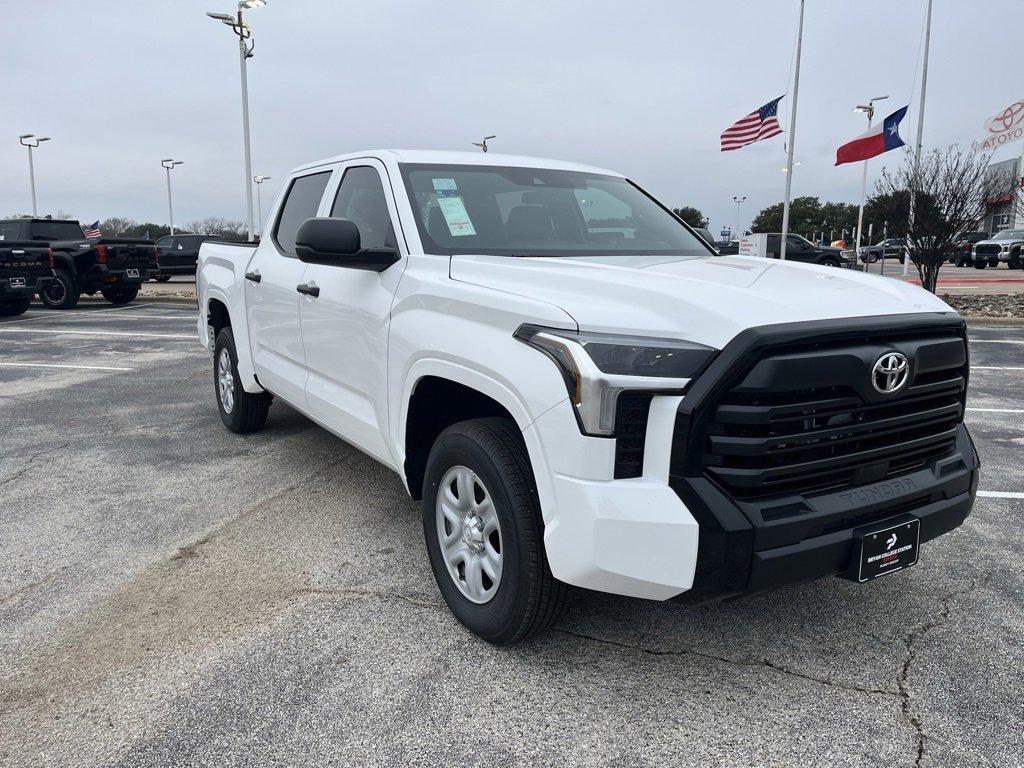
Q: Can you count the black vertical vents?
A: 1